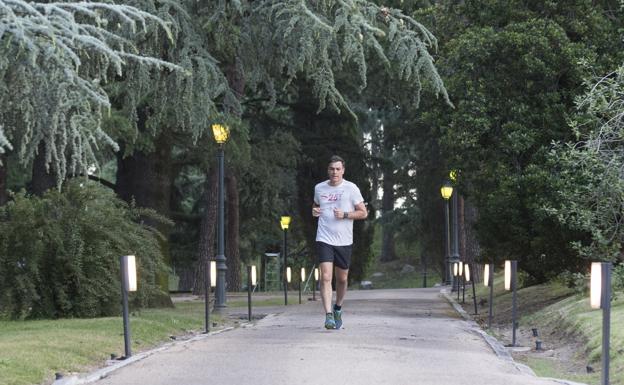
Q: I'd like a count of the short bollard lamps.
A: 12